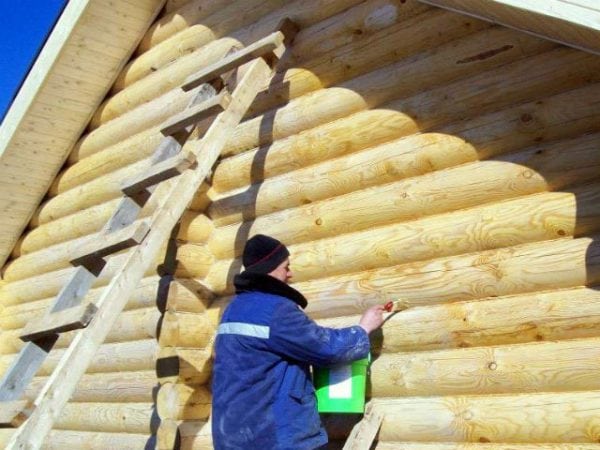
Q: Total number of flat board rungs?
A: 6